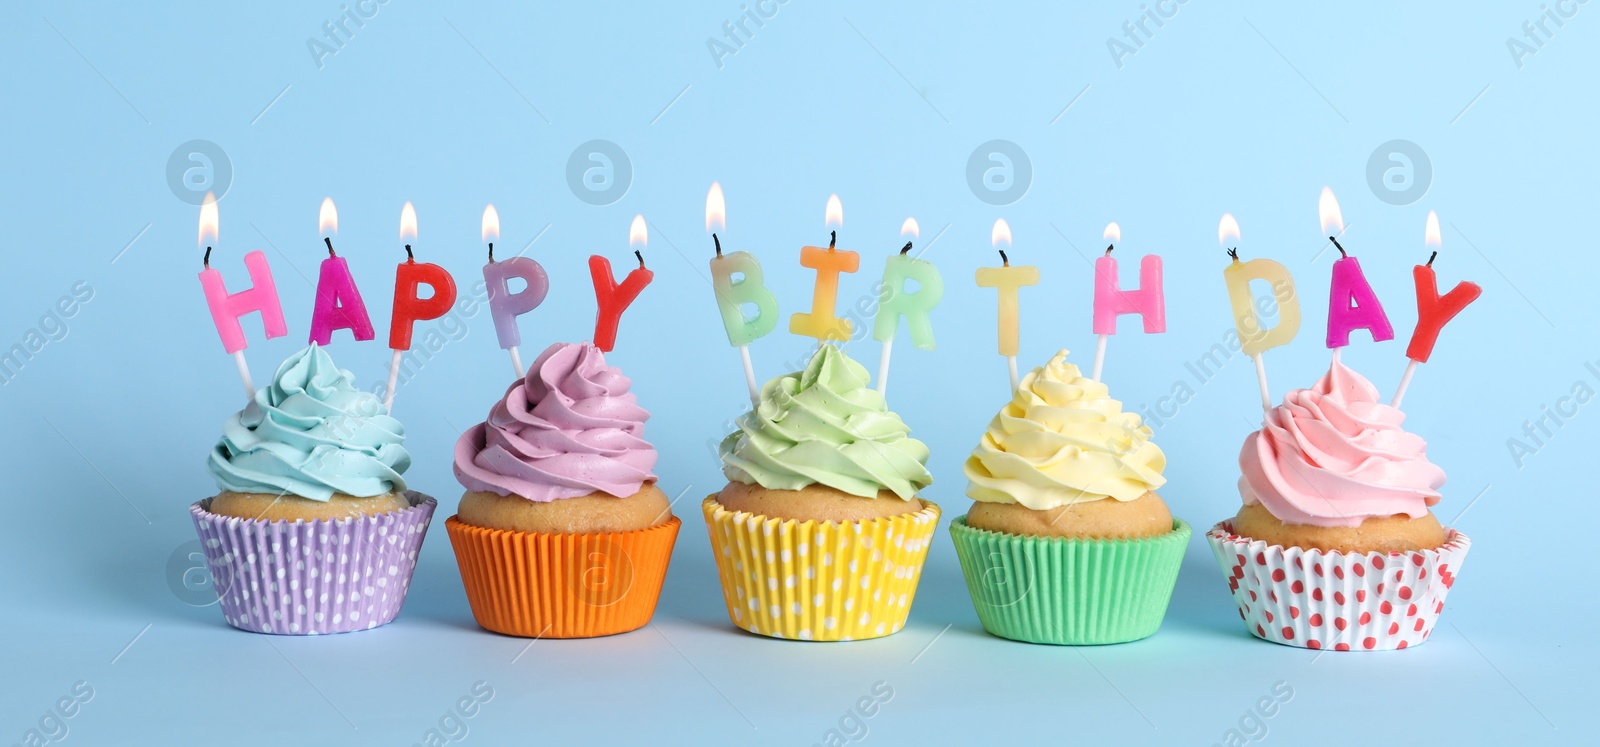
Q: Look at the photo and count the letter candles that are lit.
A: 13